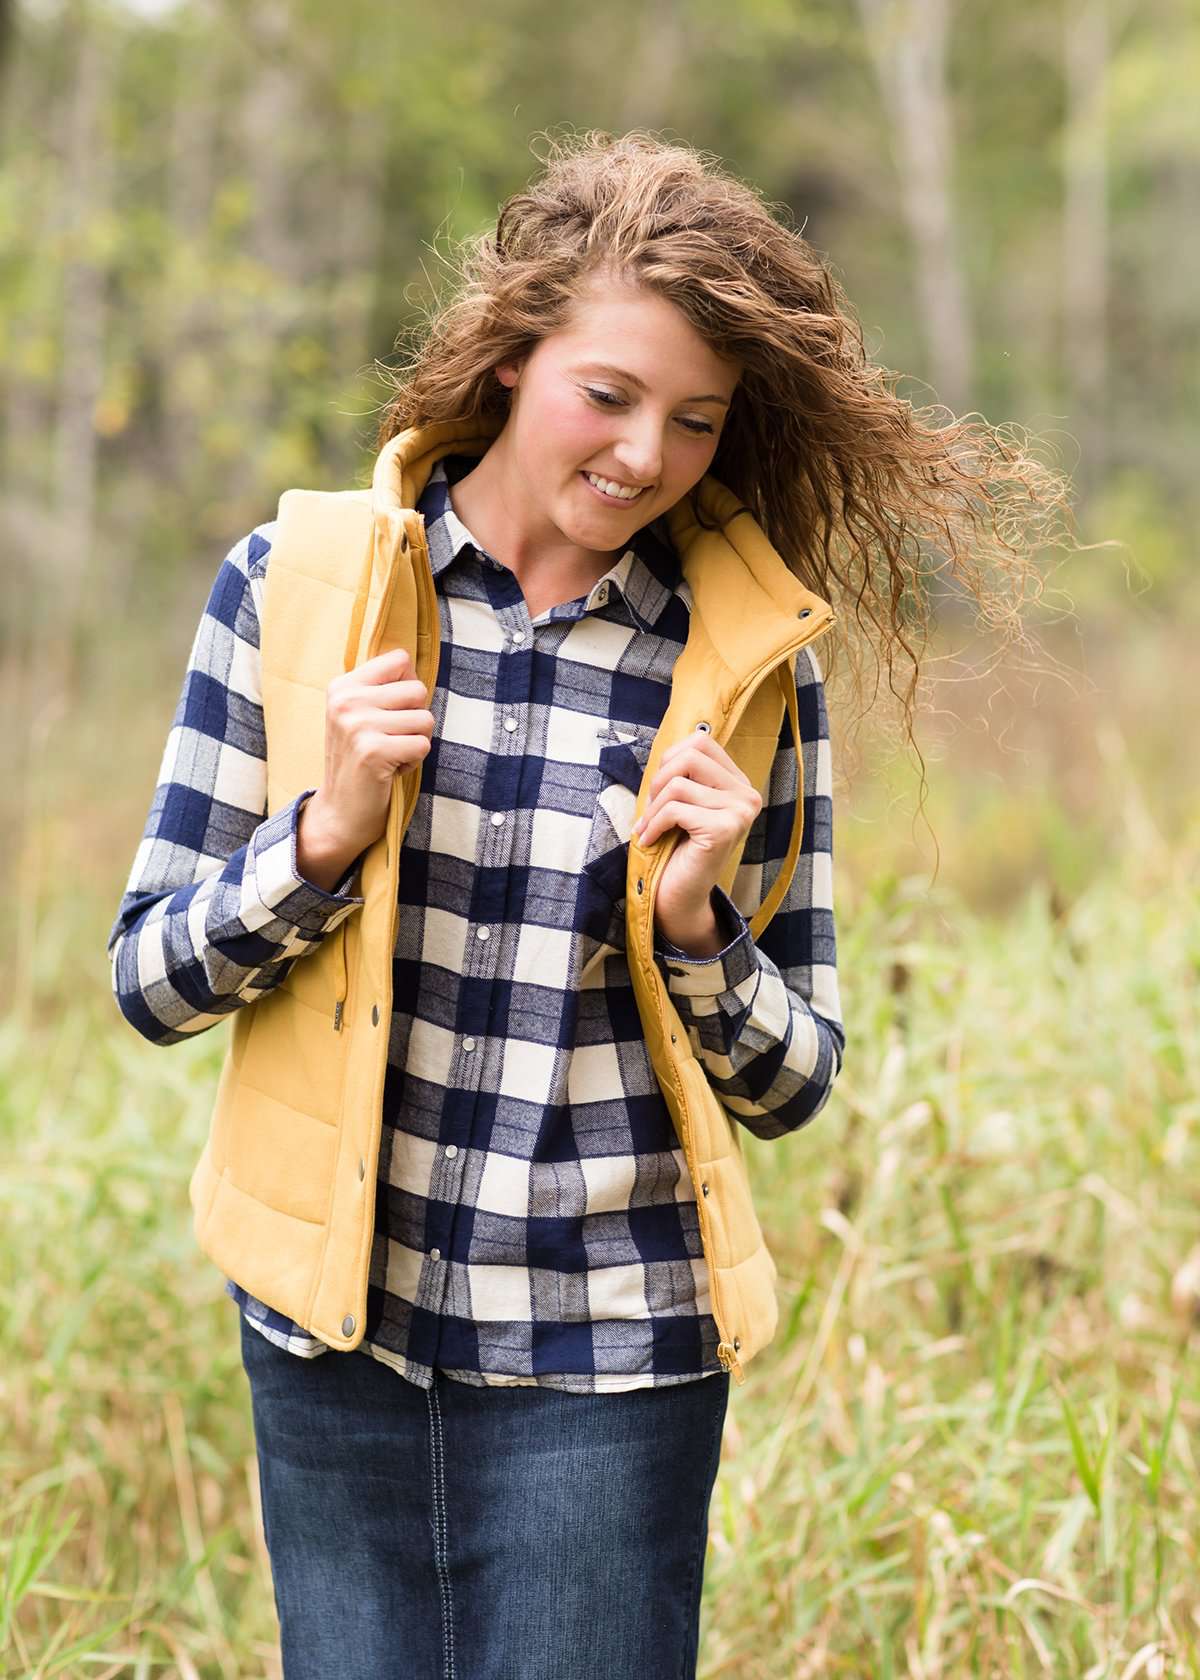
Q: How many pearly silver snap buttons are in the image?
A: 7